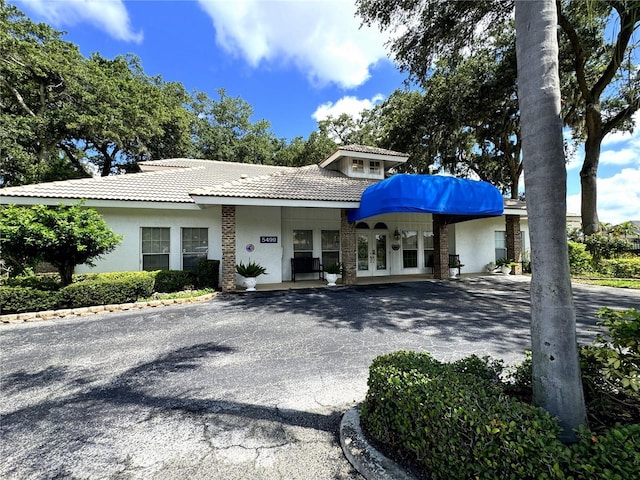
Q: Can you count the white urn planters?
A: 4